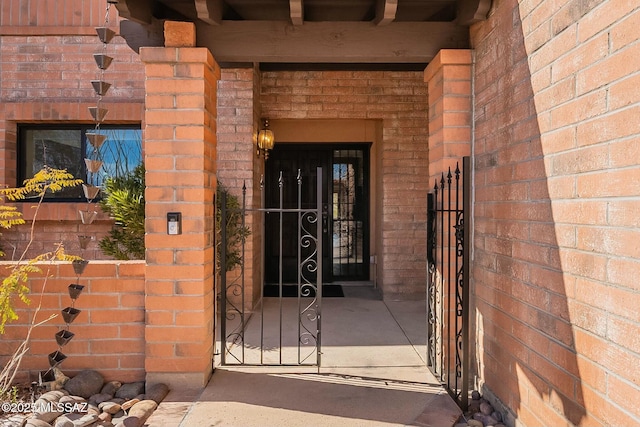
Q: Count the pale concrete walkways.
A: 1